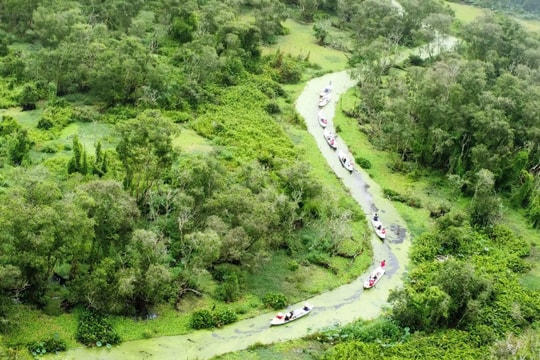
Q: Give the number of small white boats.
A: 8